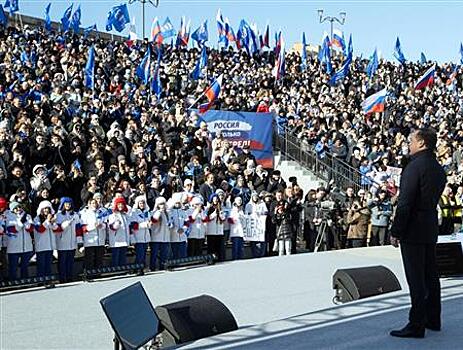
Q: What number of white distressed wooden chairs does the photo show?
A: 0